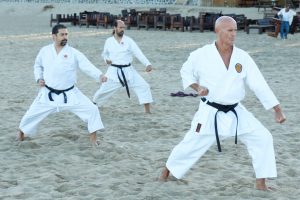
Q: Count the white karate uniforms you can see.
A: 3